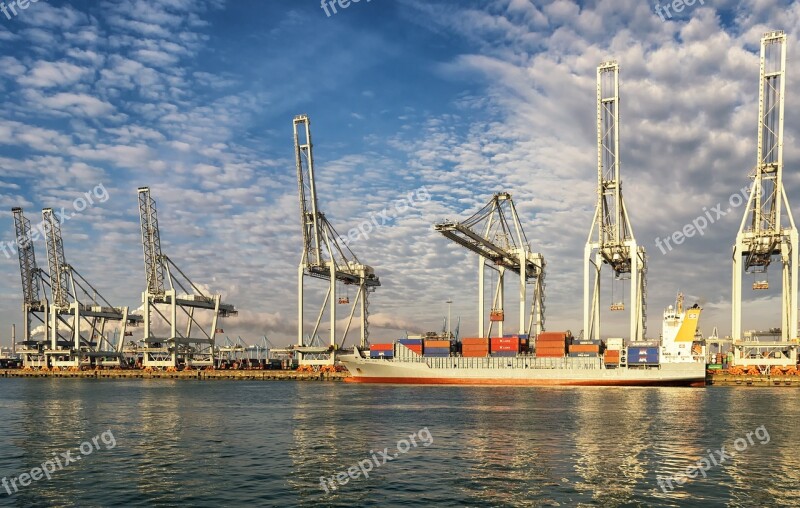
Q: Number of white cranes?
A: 7